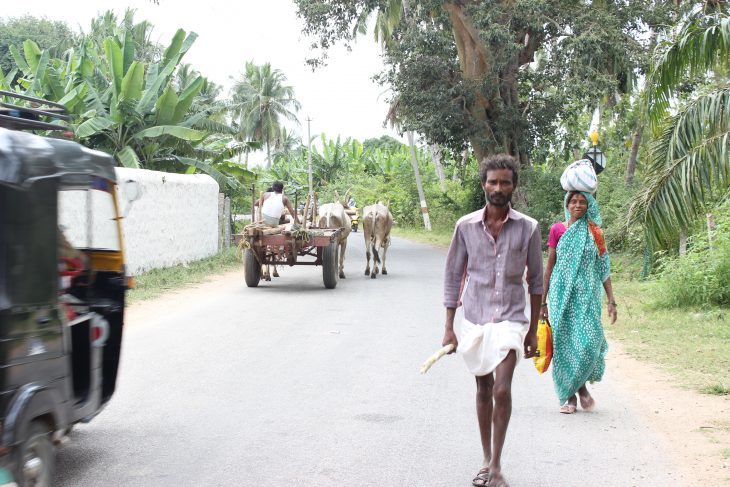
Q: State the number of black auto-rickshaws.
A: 1